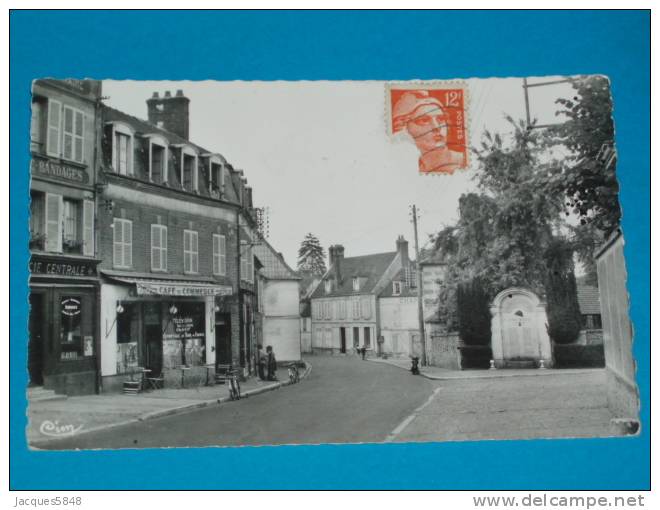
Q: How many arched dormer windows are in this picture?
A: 4